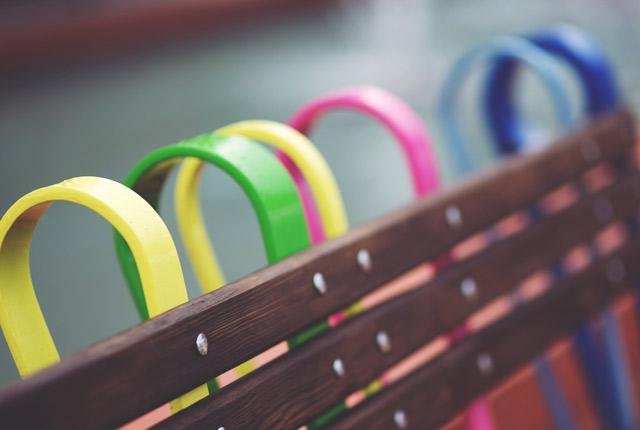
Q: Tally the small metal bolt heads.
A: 13